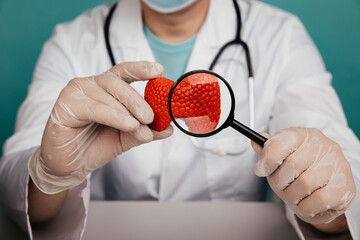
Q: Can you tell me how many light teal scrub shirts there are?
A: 1